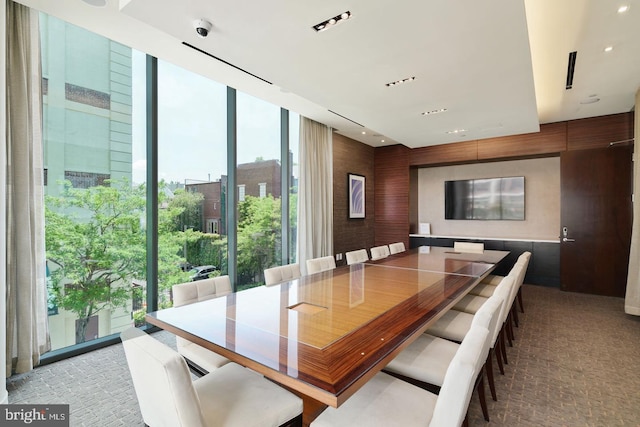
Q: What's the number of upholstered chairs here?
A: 14